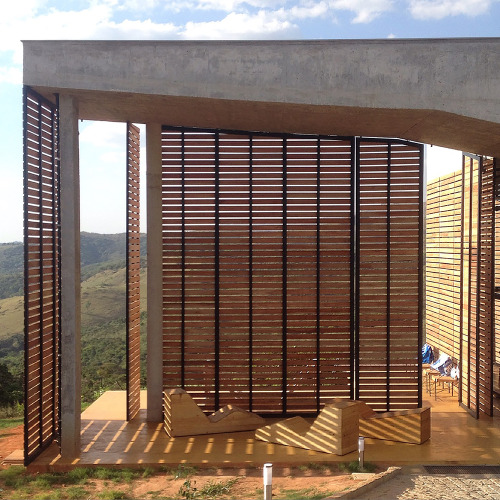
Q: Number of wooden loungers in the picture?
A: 3